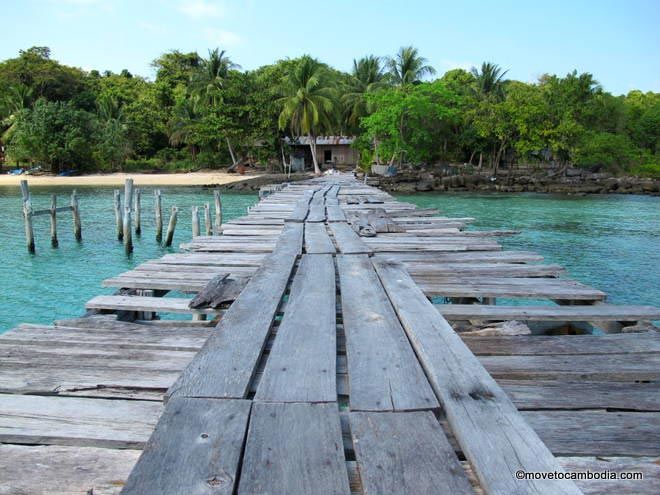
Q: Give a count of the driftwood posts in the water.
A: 11